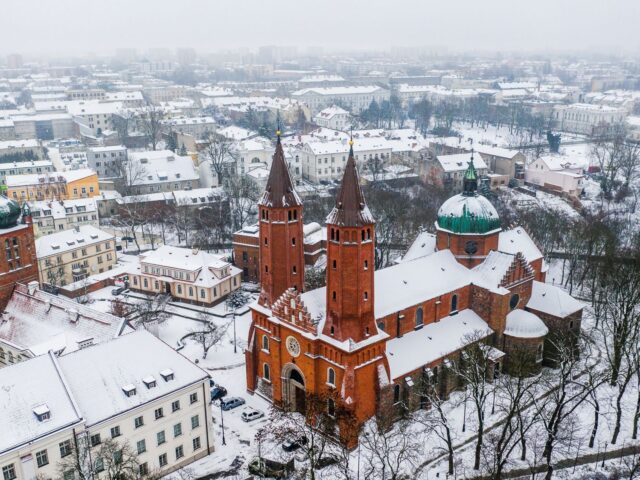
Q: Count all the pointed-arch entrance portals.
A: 1